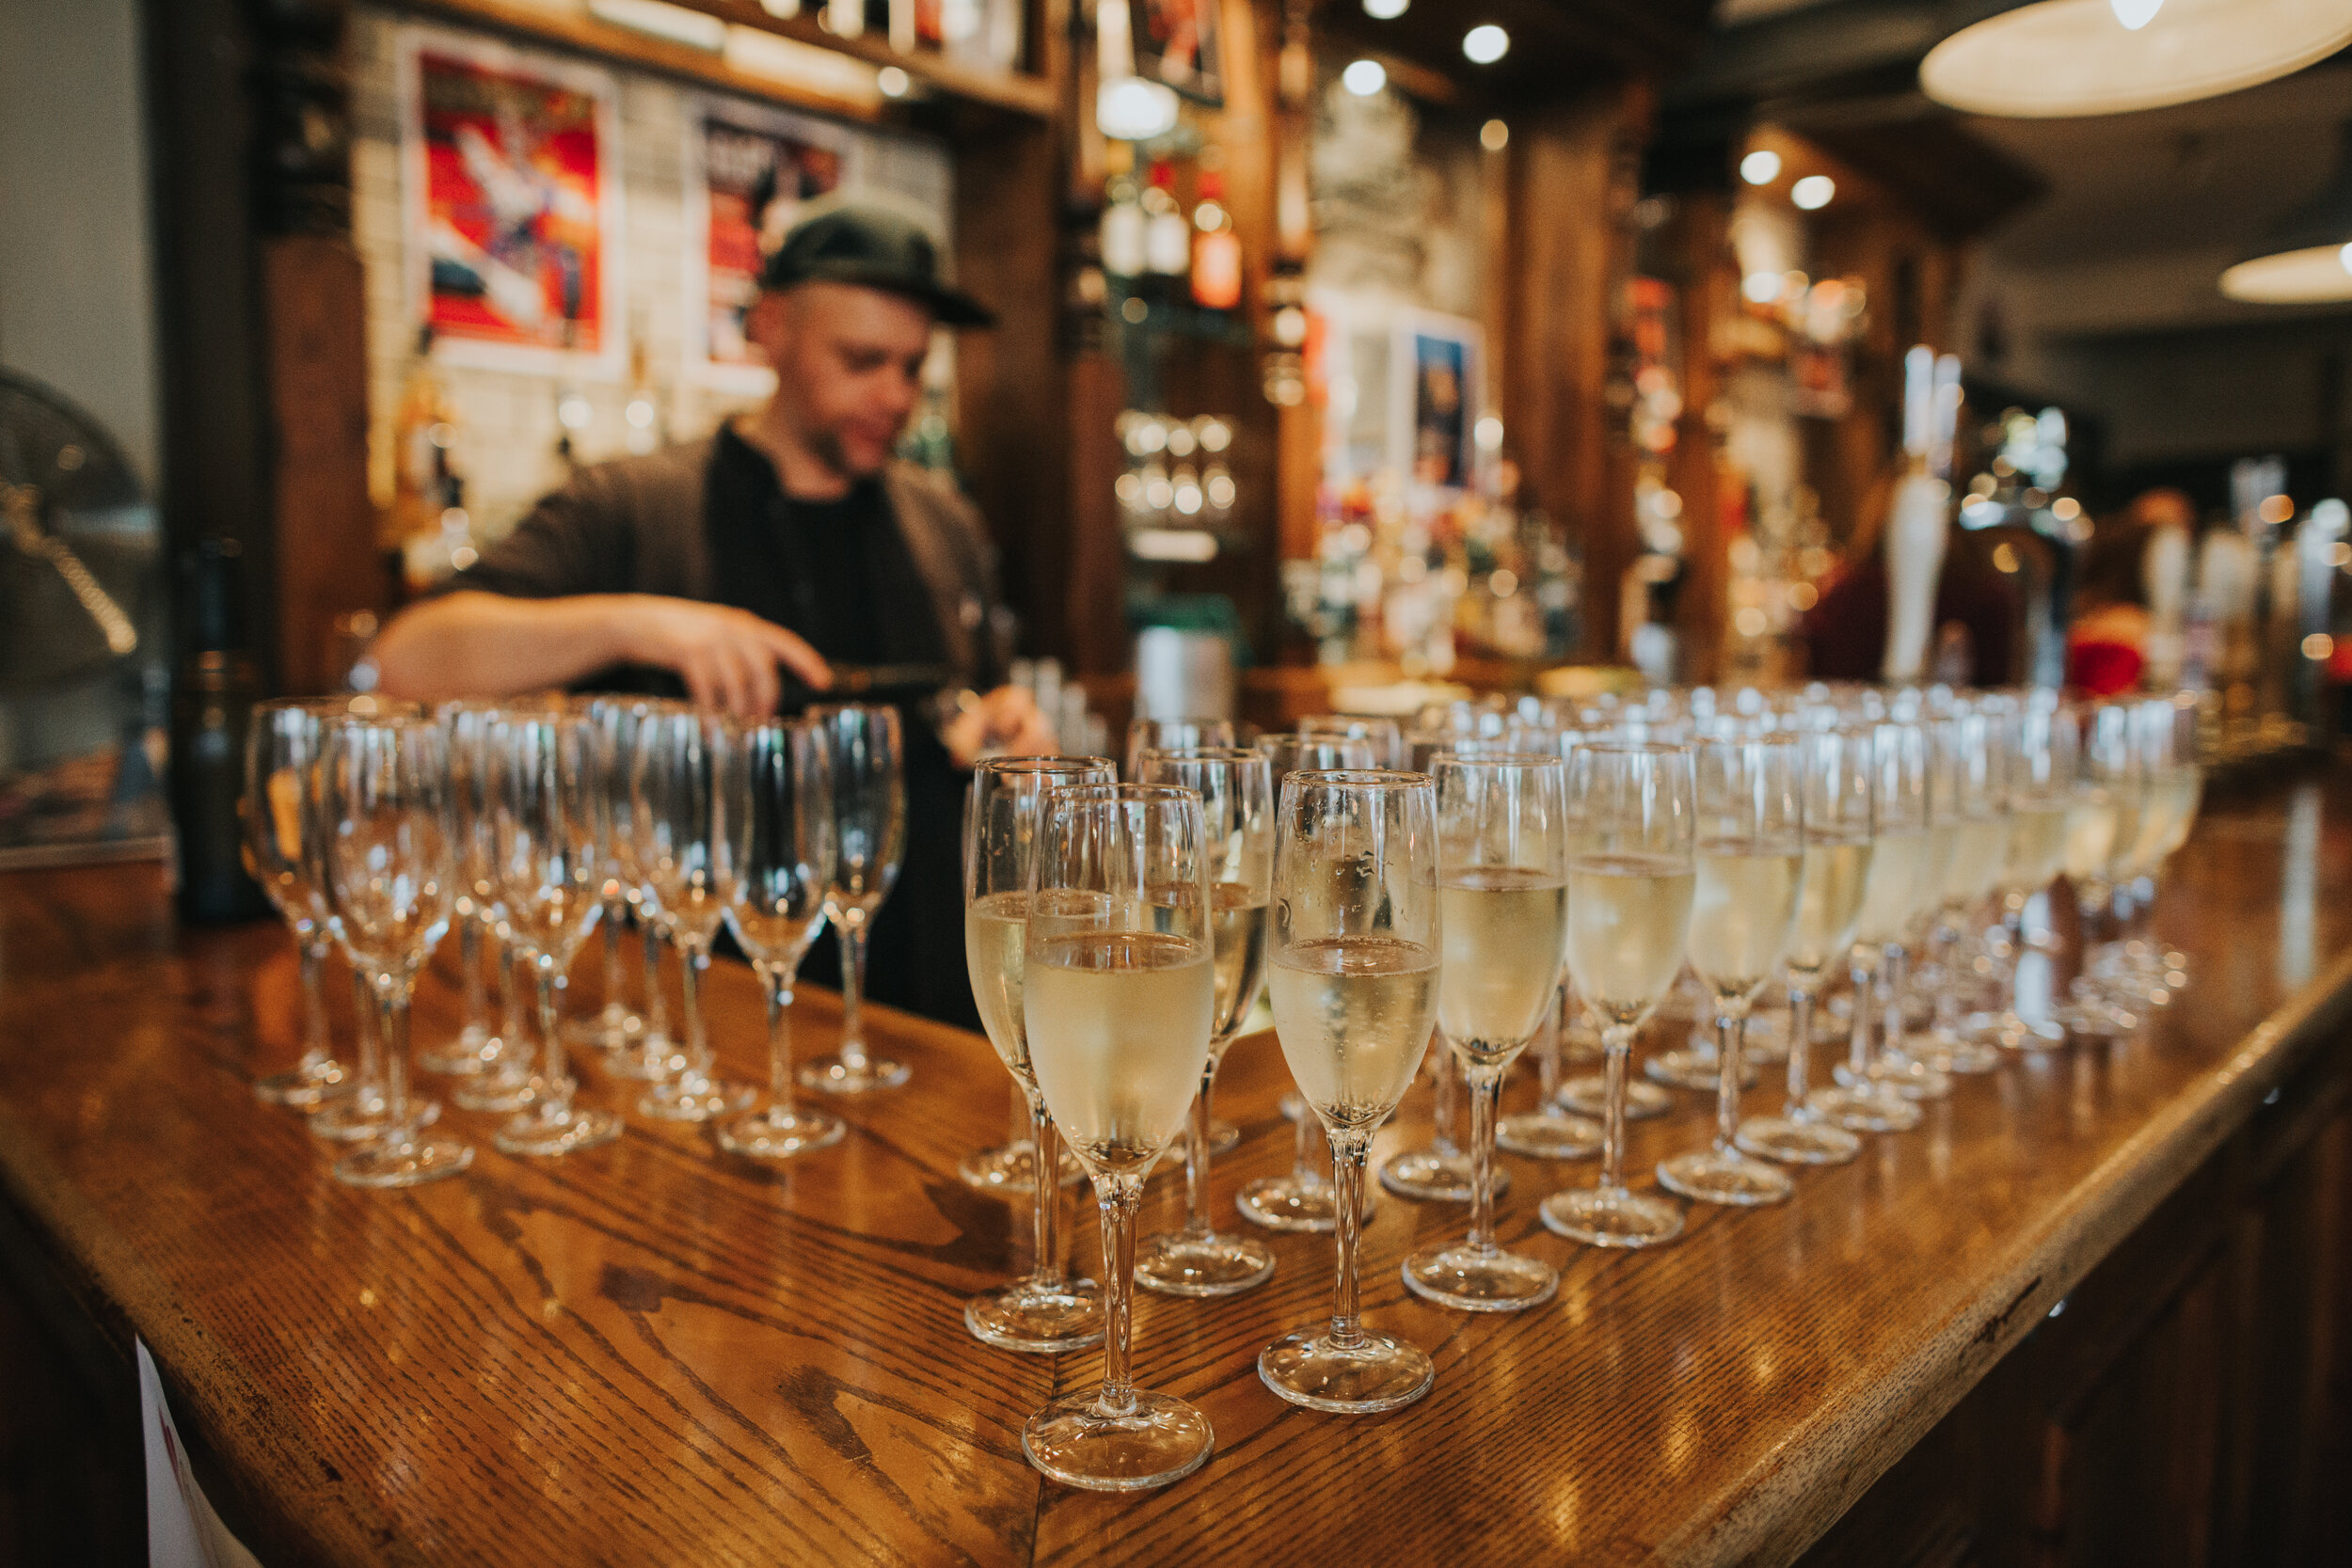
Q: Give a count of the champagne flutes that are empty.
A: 11